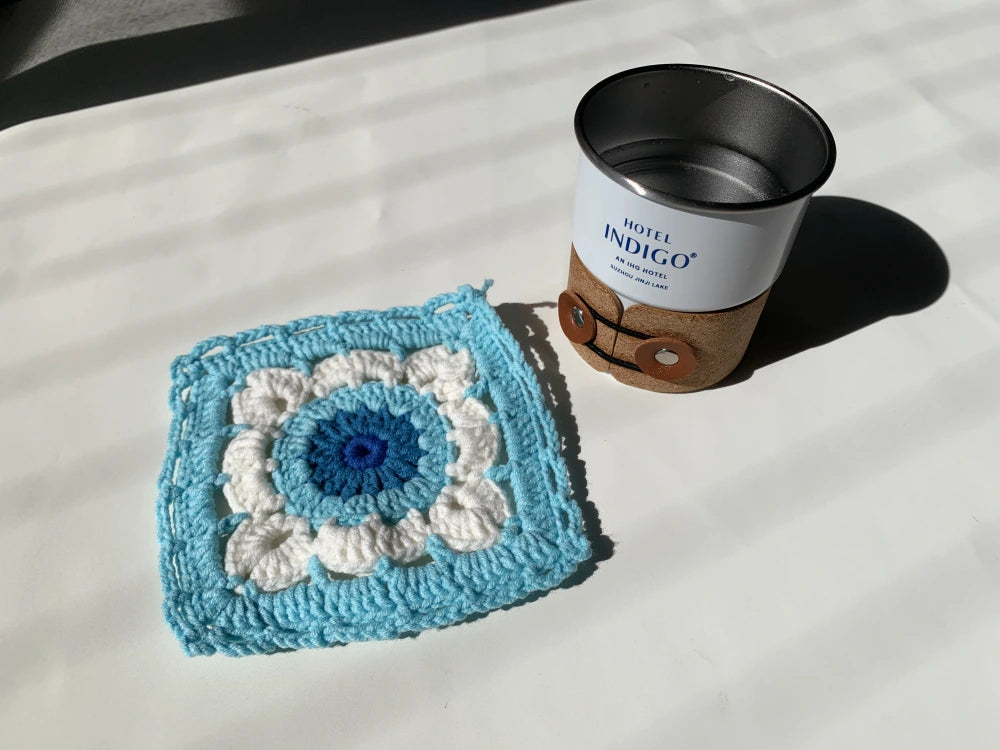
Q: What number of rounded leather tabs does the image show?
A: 2